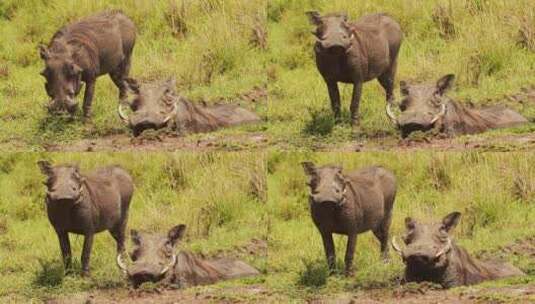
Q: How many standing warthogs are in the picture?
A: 4